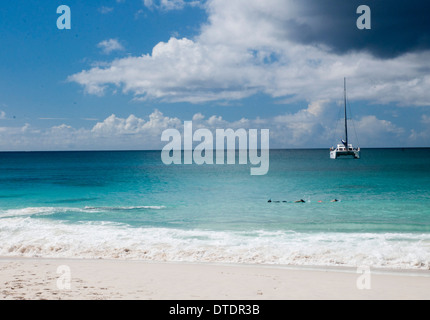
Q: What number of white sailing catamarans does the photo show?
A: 1